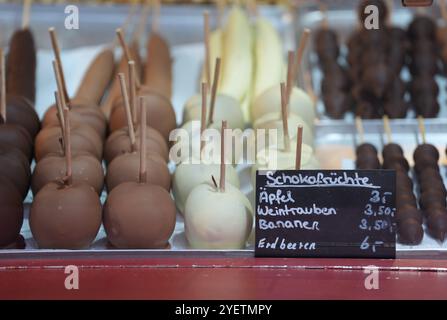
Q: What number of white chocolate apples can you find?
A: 8